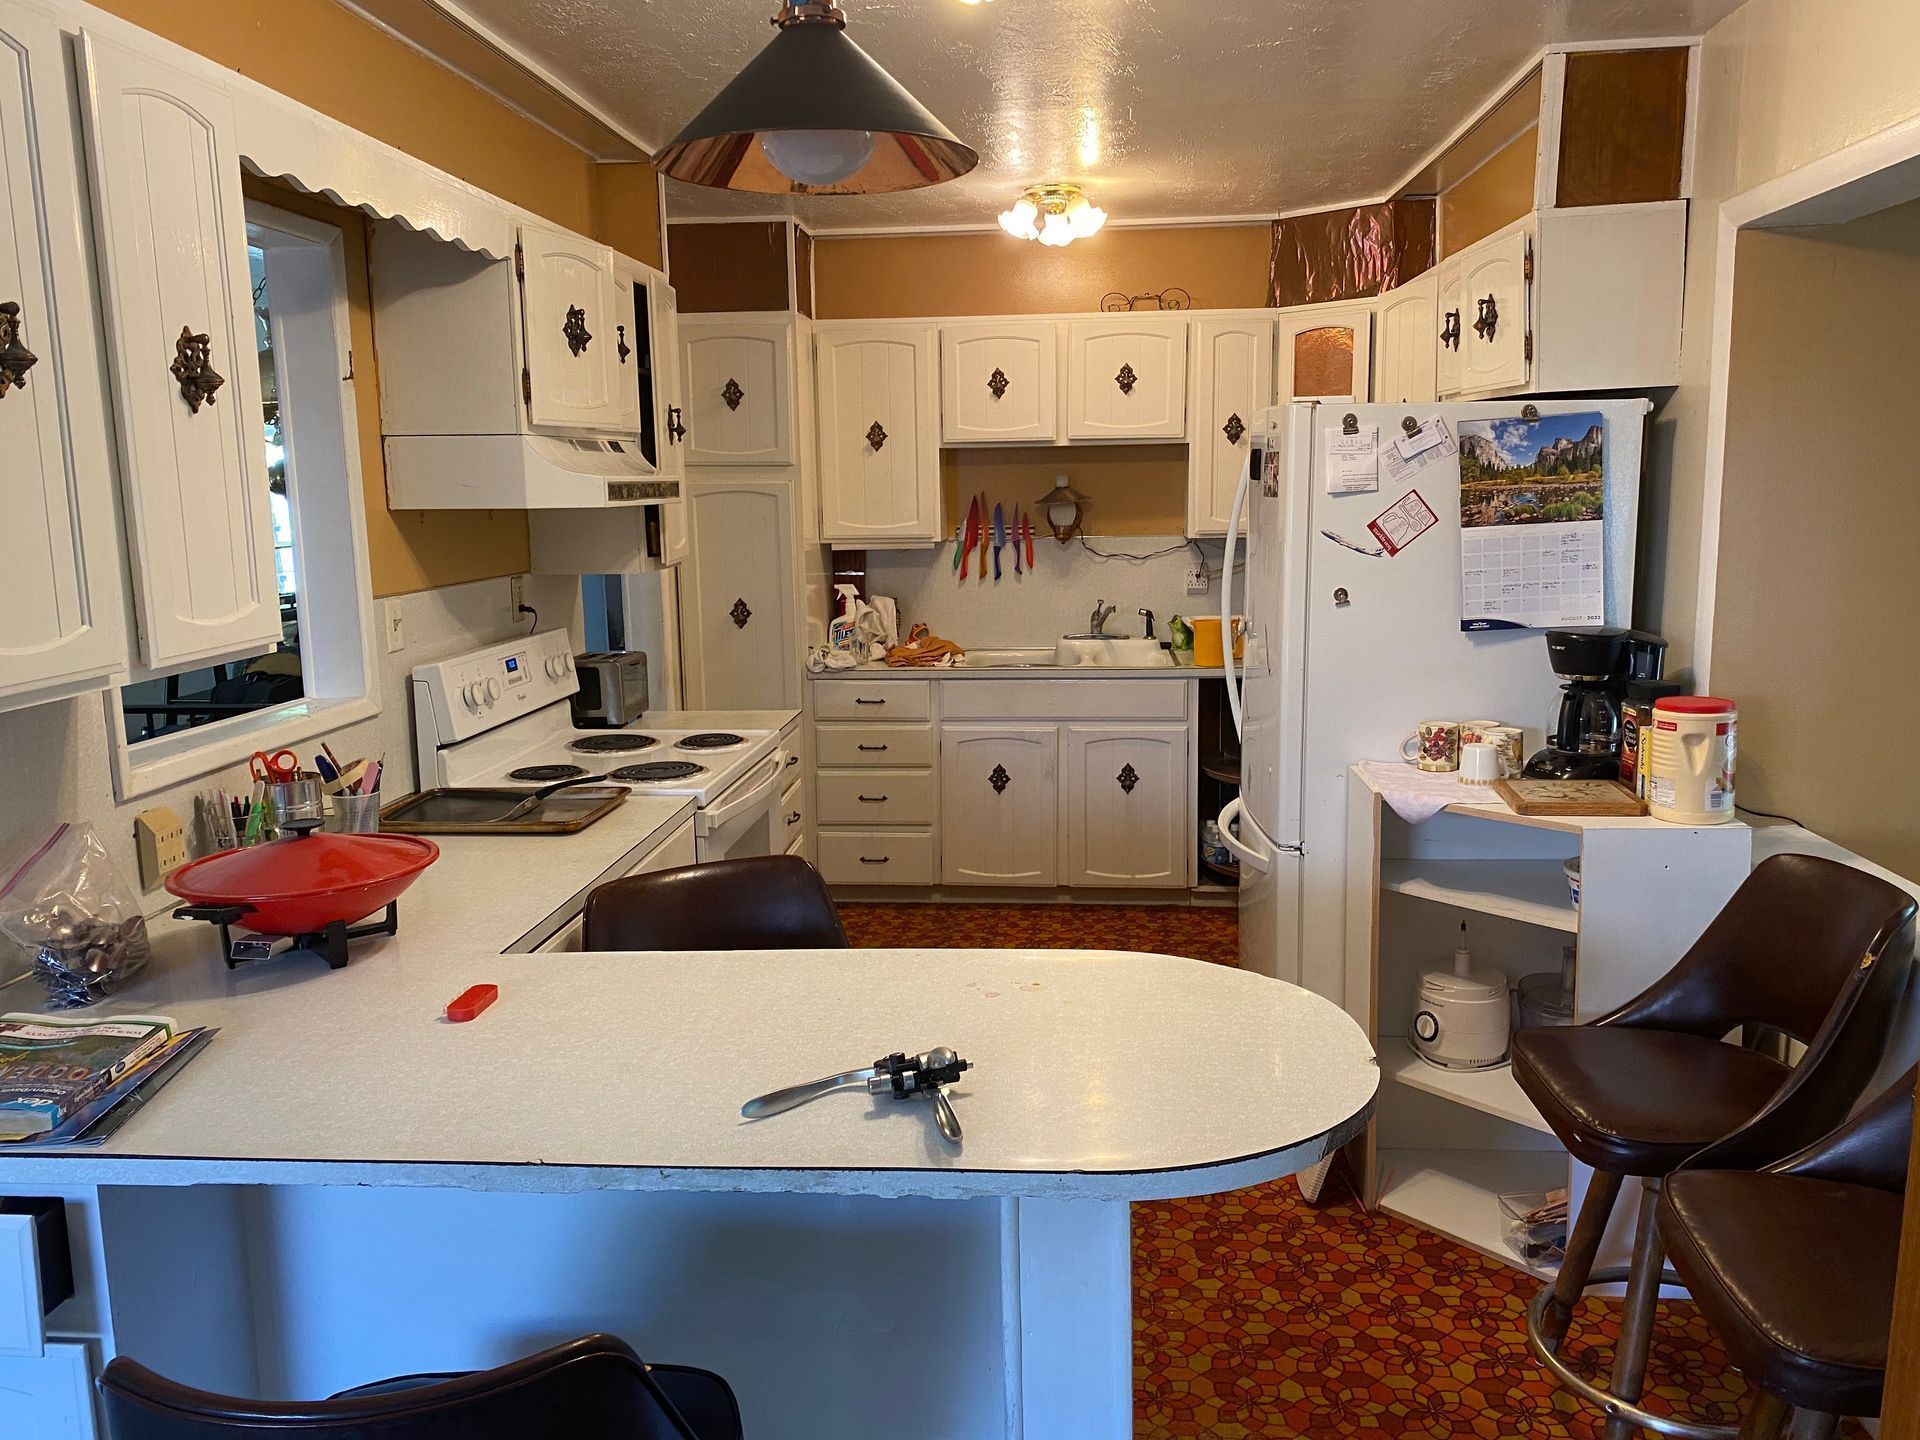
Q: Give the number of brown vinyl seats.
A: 4